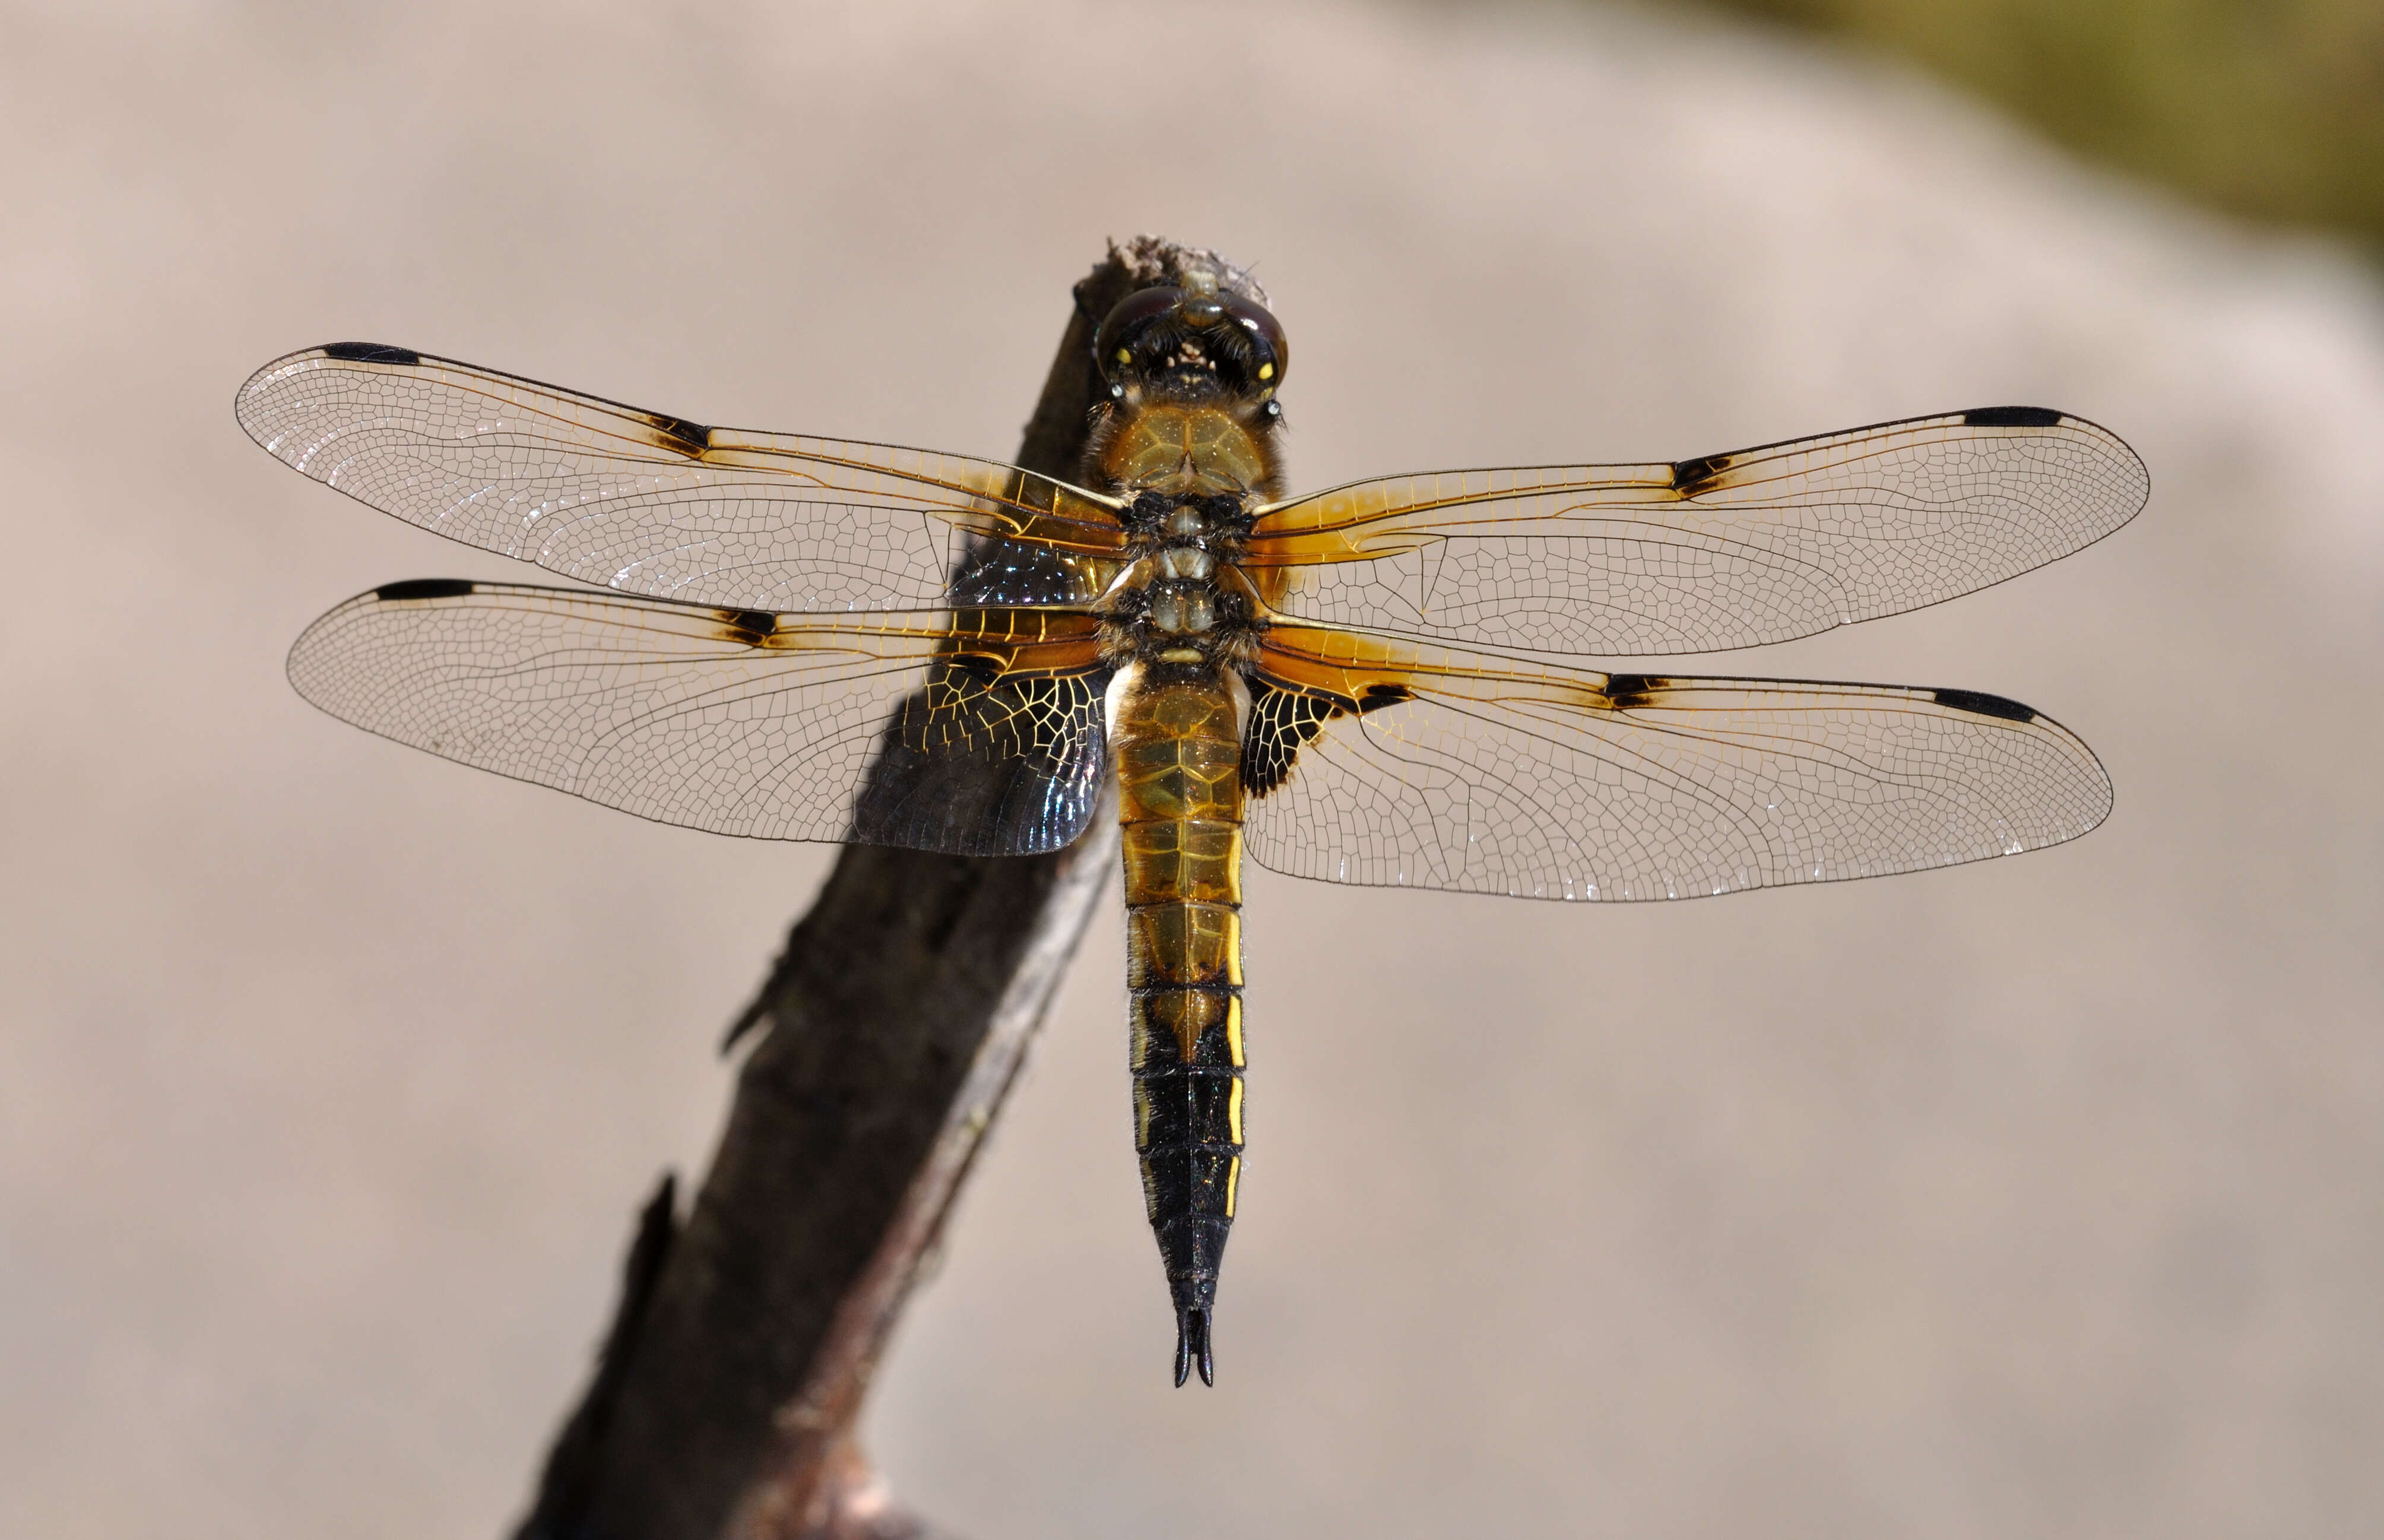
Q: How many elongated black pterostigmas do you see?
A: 4